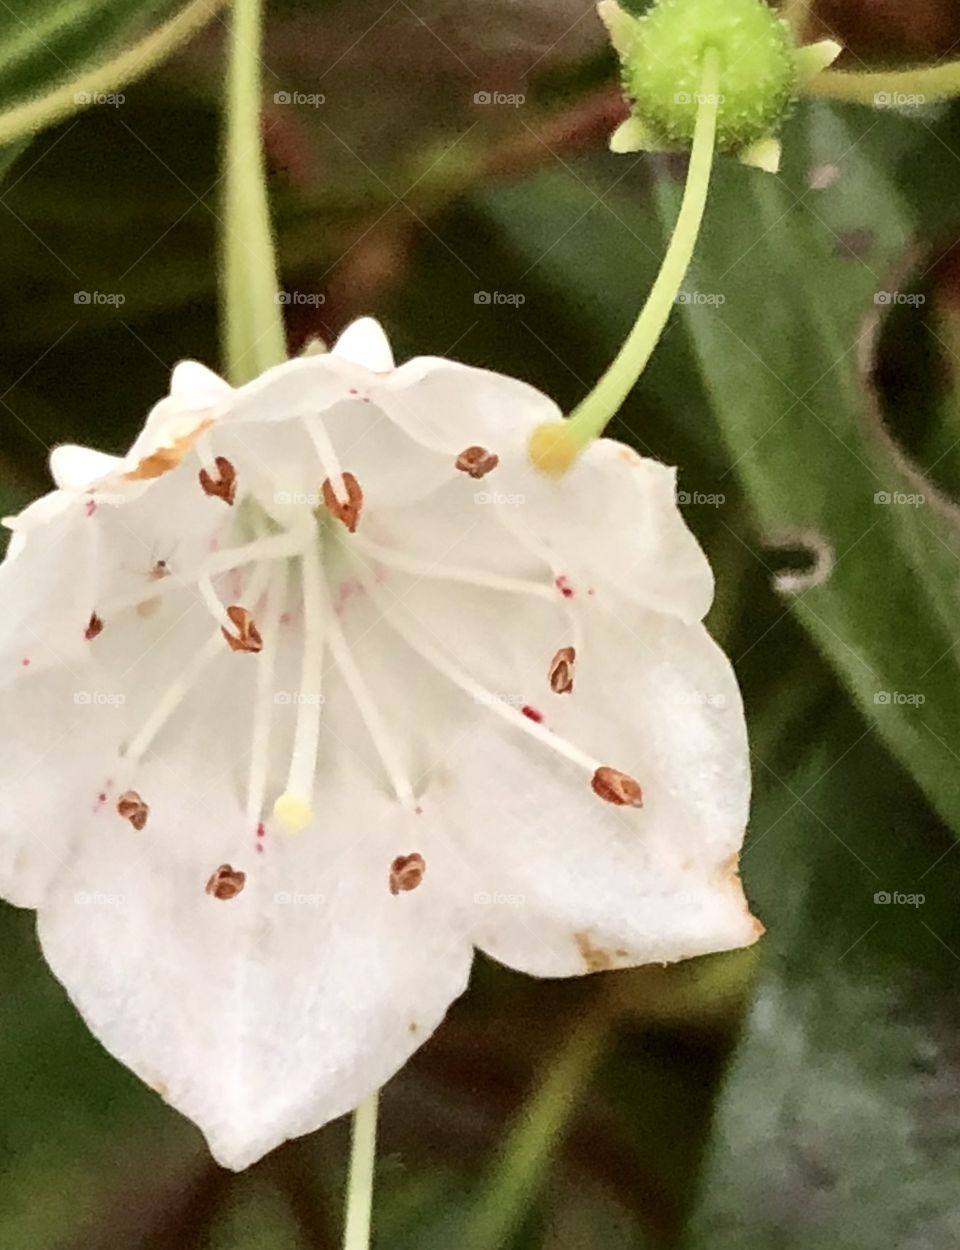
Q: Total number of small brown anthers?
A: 10